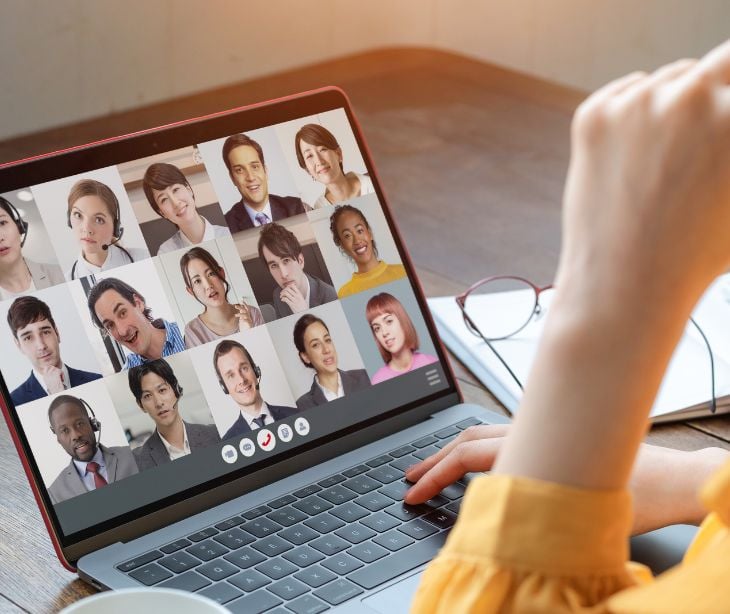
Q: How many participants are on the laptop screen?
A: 15